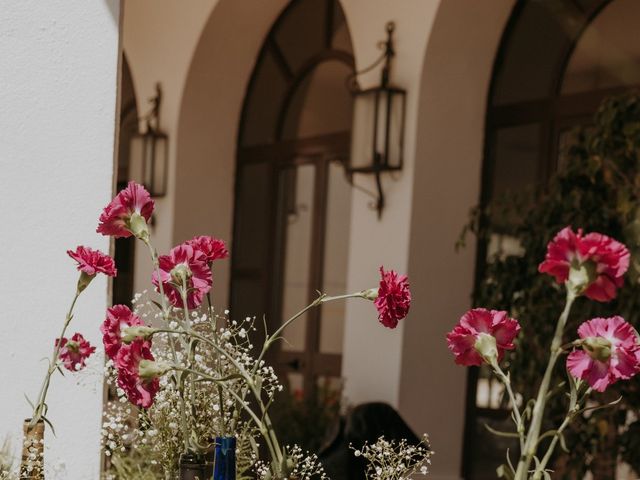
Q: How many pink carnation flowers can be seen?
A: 11